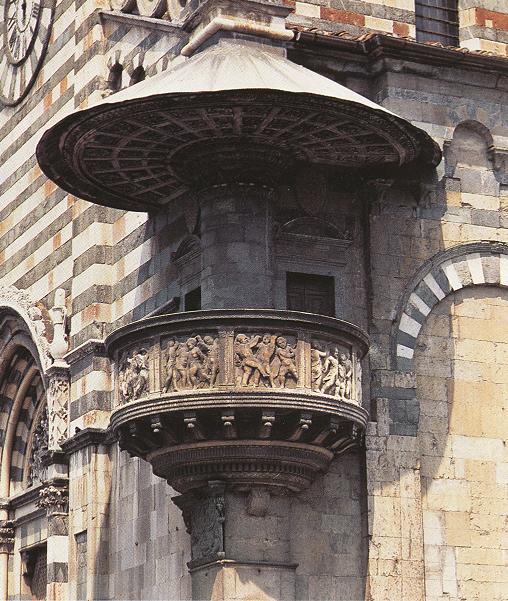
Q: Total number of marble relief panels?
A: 4